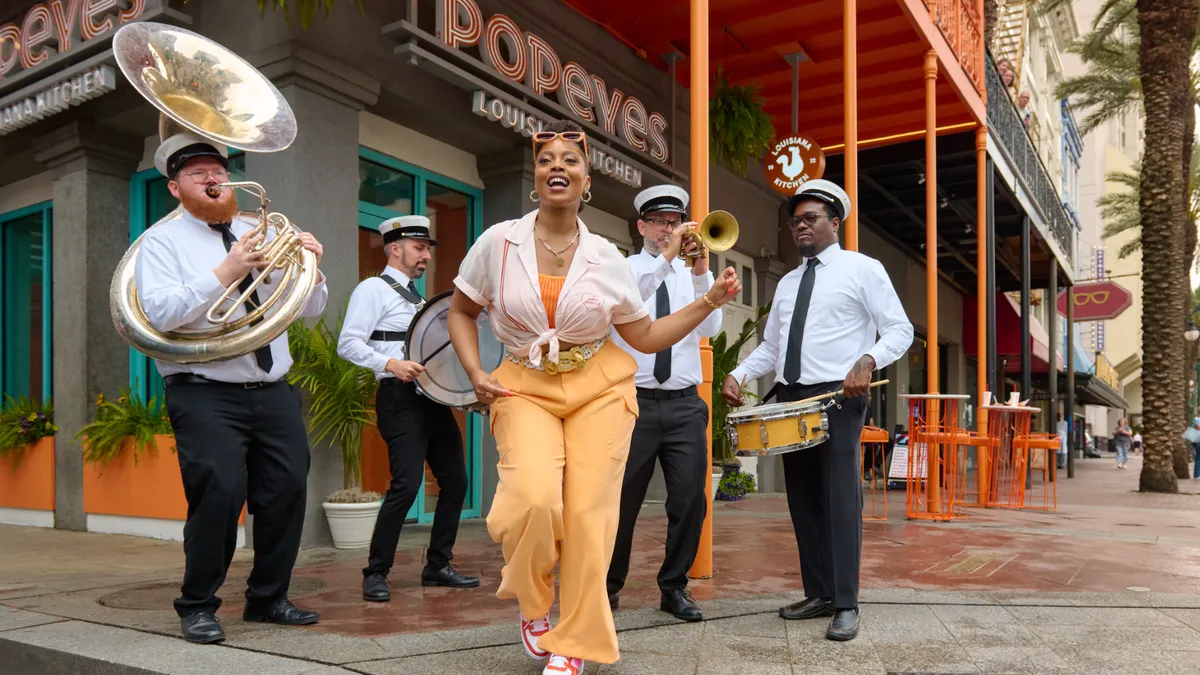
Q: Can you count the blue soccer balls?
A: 0